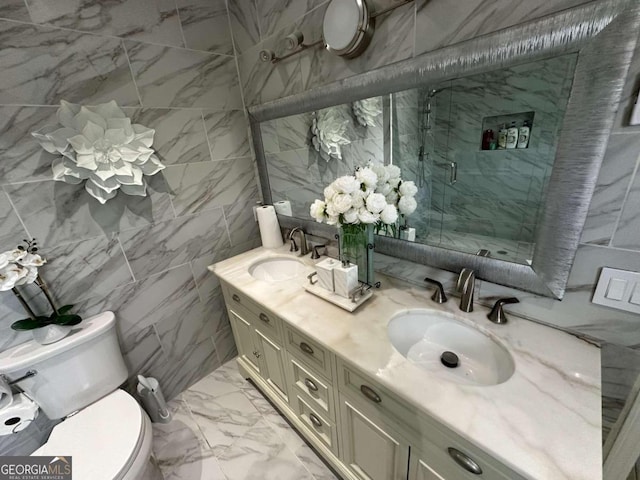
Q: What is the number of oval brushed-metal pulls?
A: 7